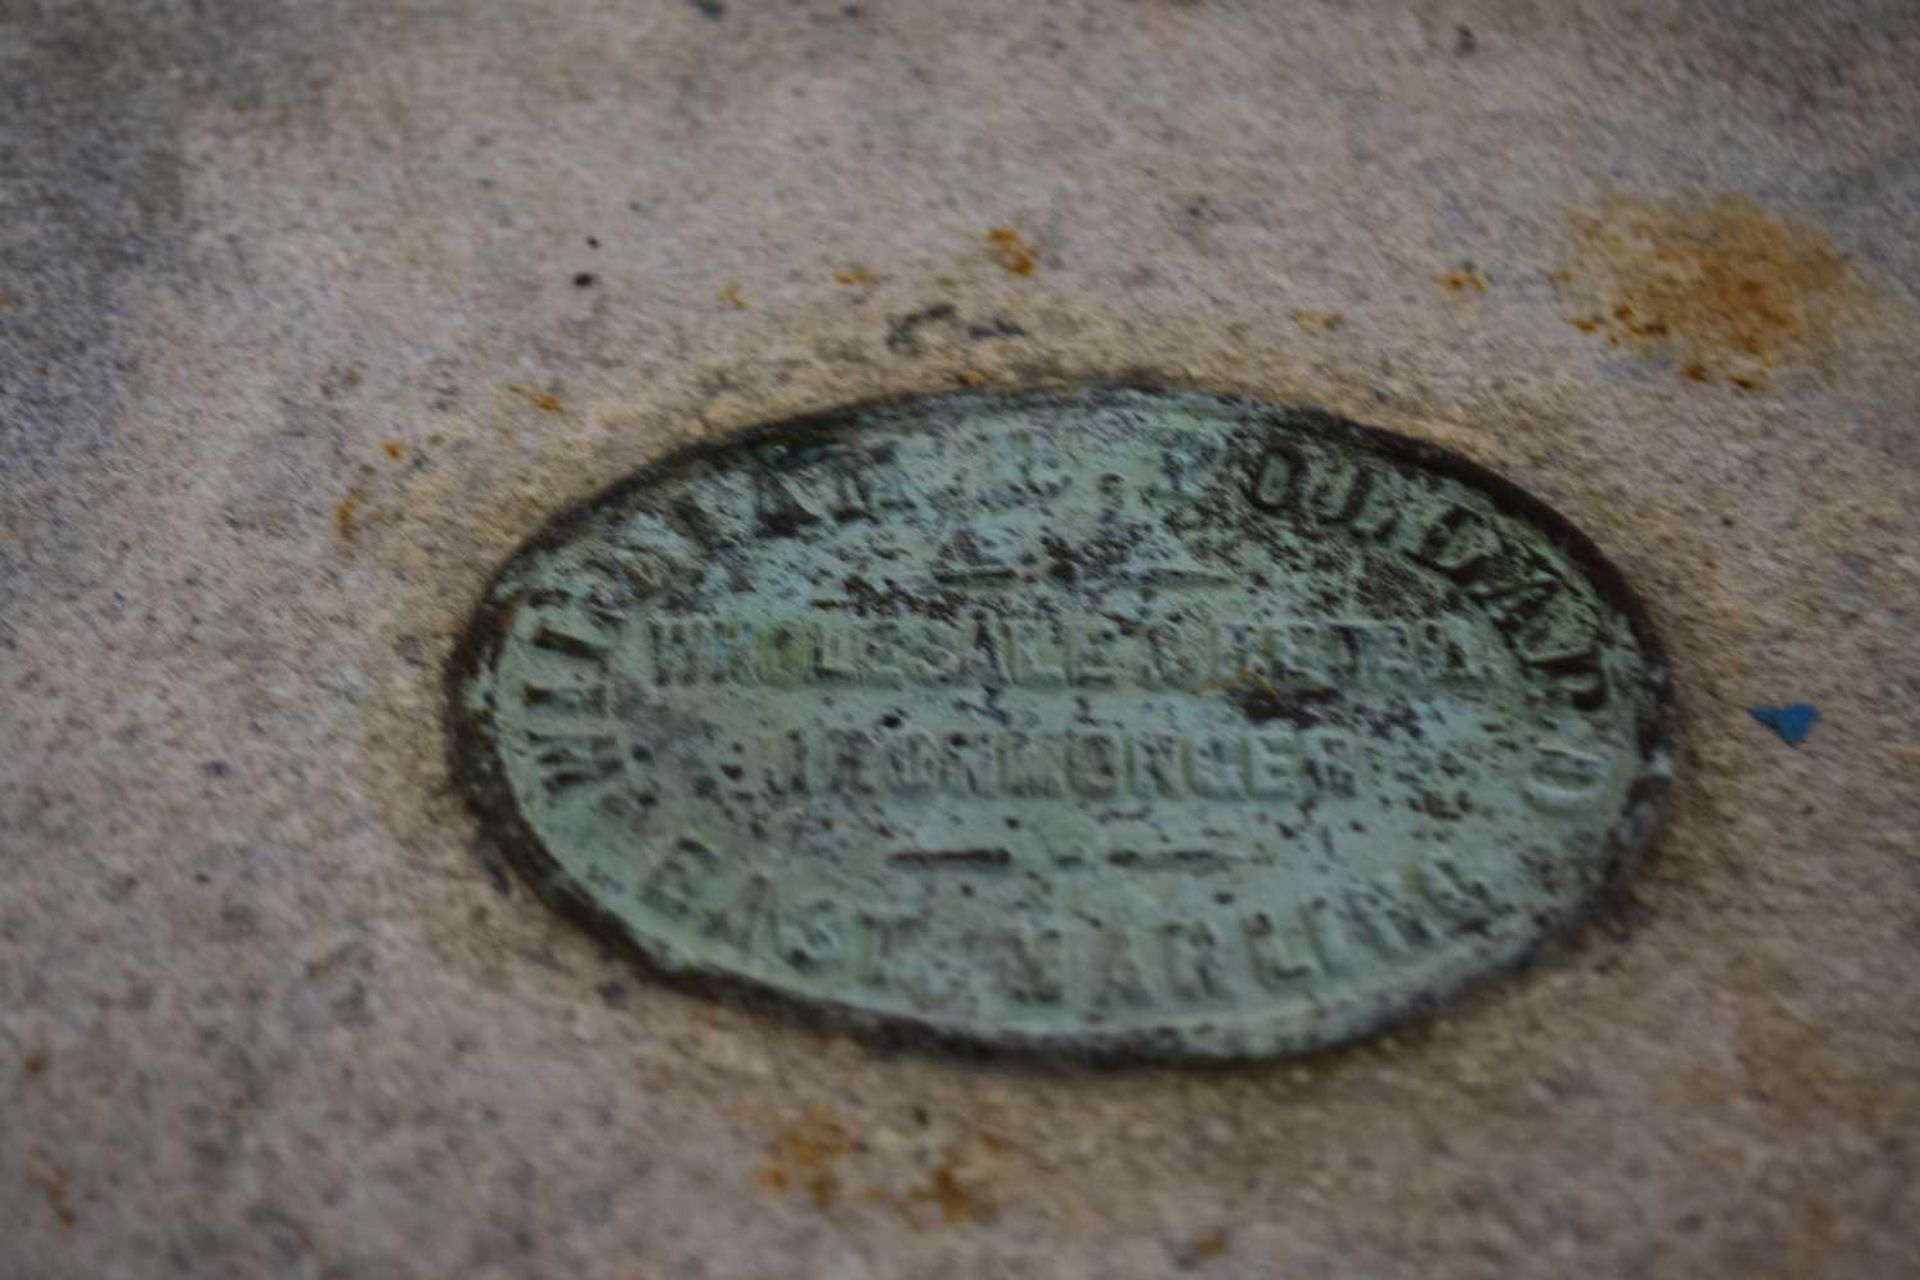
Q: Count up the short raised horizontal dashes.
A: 4